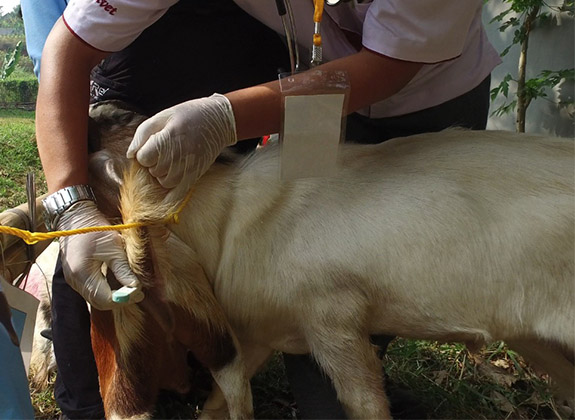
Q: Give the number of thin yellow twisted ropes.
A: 1